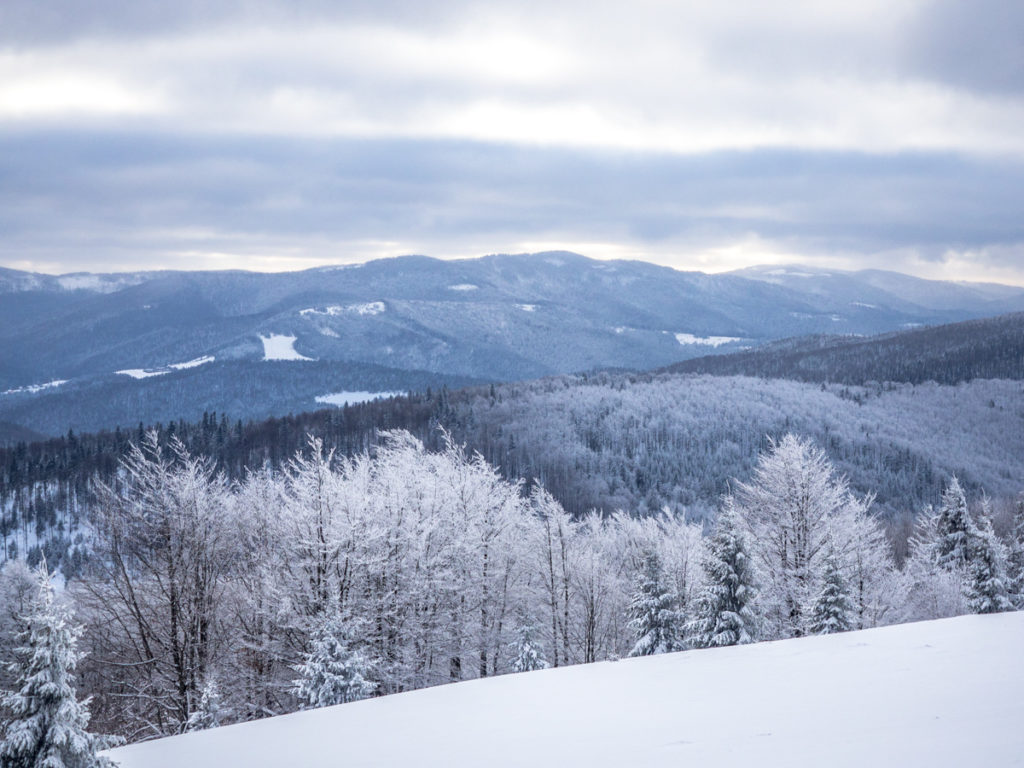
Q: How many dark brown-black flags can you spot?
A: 0